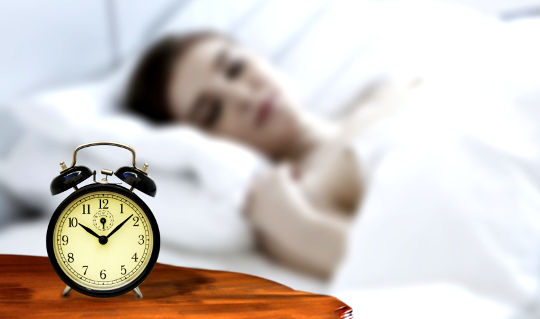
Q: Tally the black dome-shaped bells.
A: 2